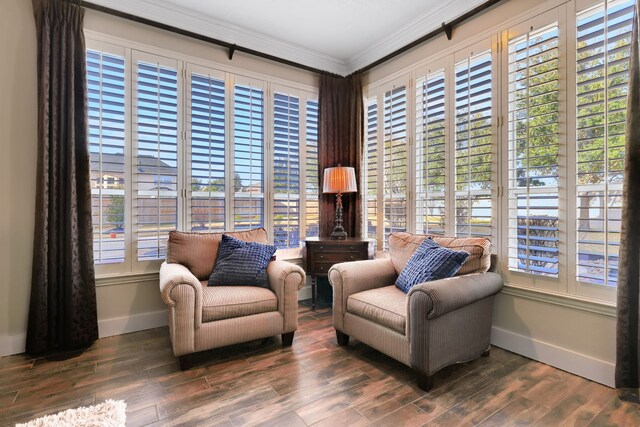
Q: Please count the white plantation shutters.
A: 12